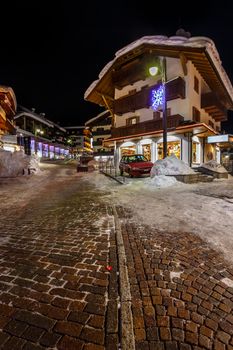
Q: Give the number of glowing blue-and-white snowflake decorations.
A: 1